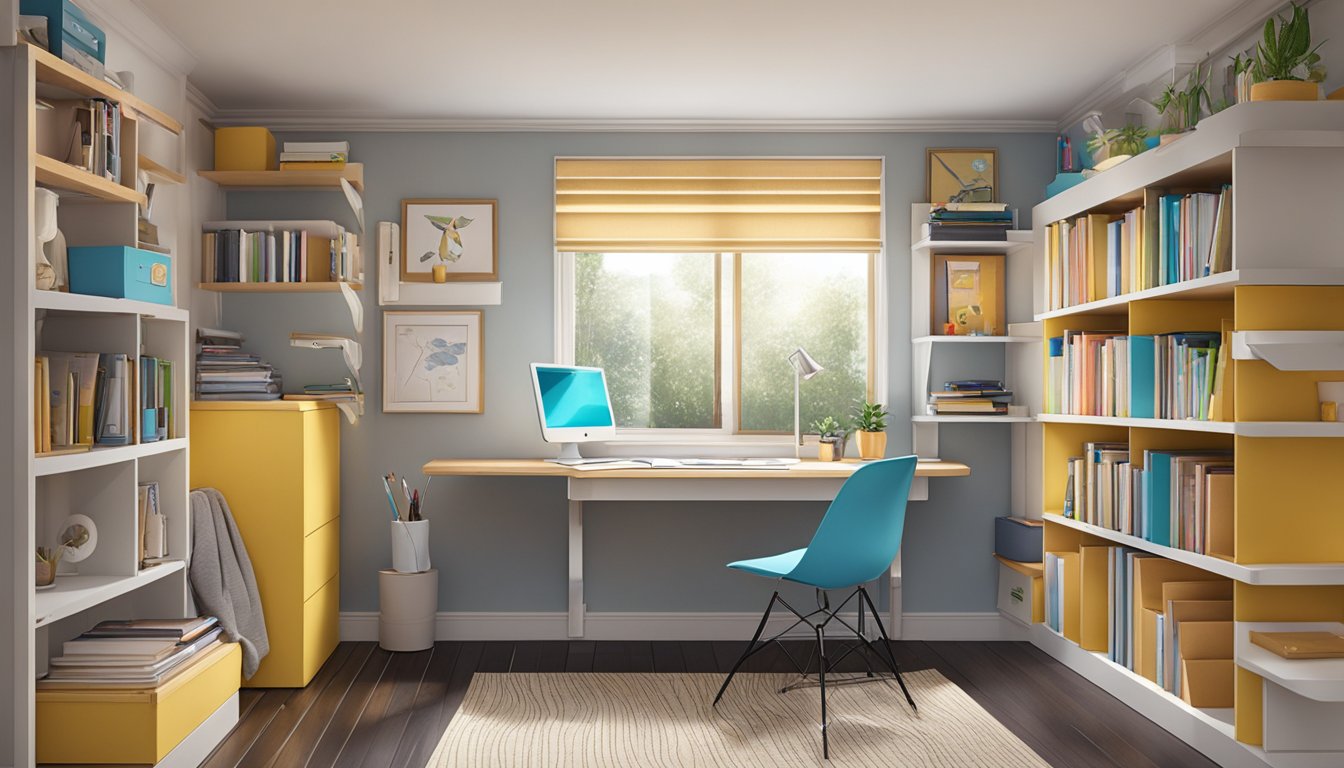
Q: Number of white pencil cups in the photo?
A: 1